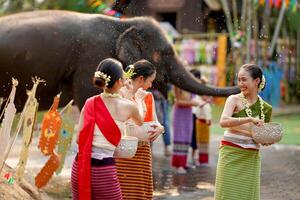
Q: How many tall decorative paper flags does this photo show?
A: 4